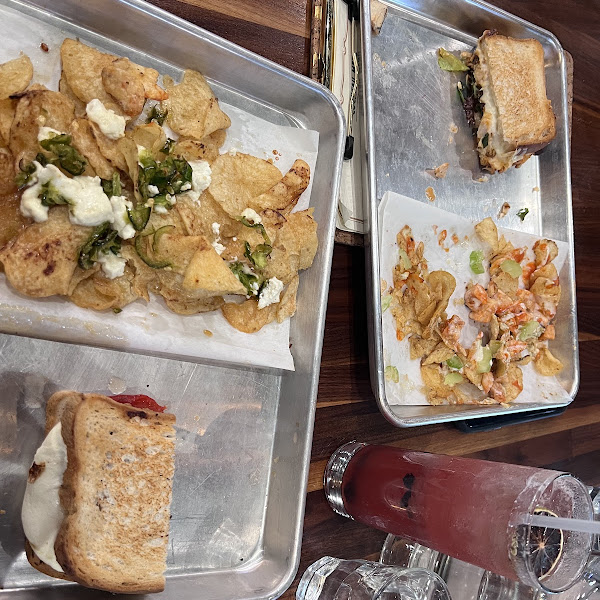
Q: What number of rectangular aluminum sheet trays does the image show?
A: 2